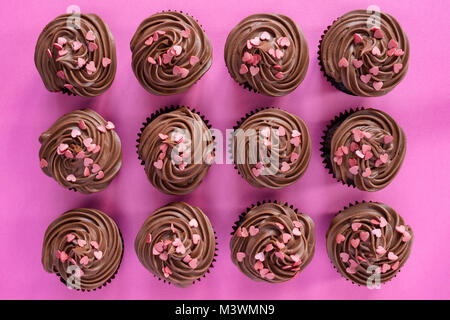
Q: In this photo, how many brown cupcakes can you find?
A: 12